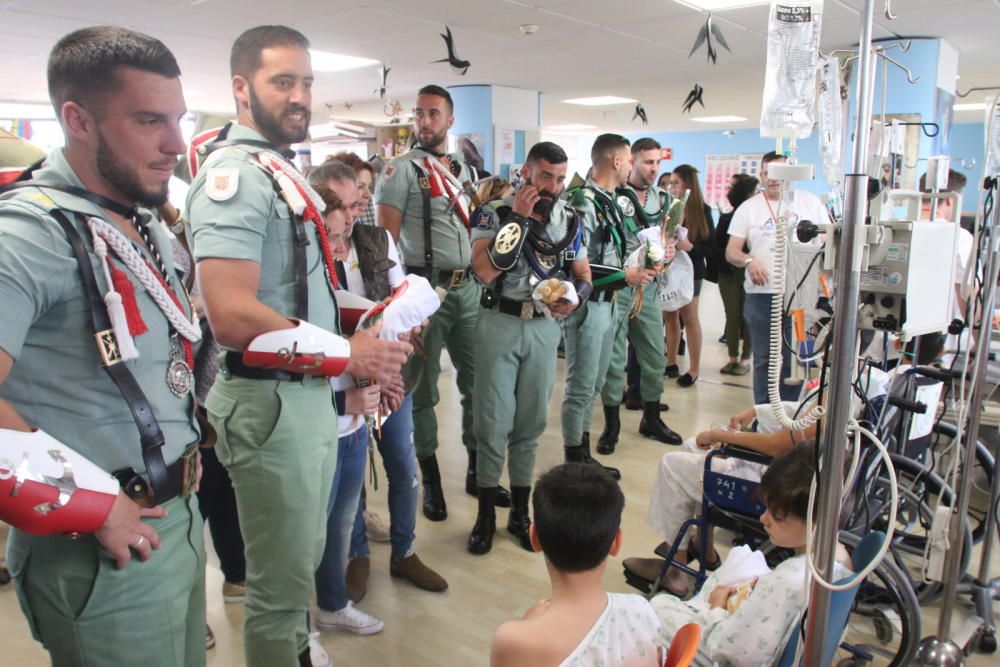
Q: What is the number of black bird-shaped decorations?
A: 5